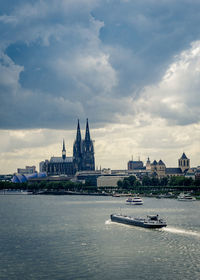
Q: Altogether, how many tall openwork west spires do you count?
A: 2